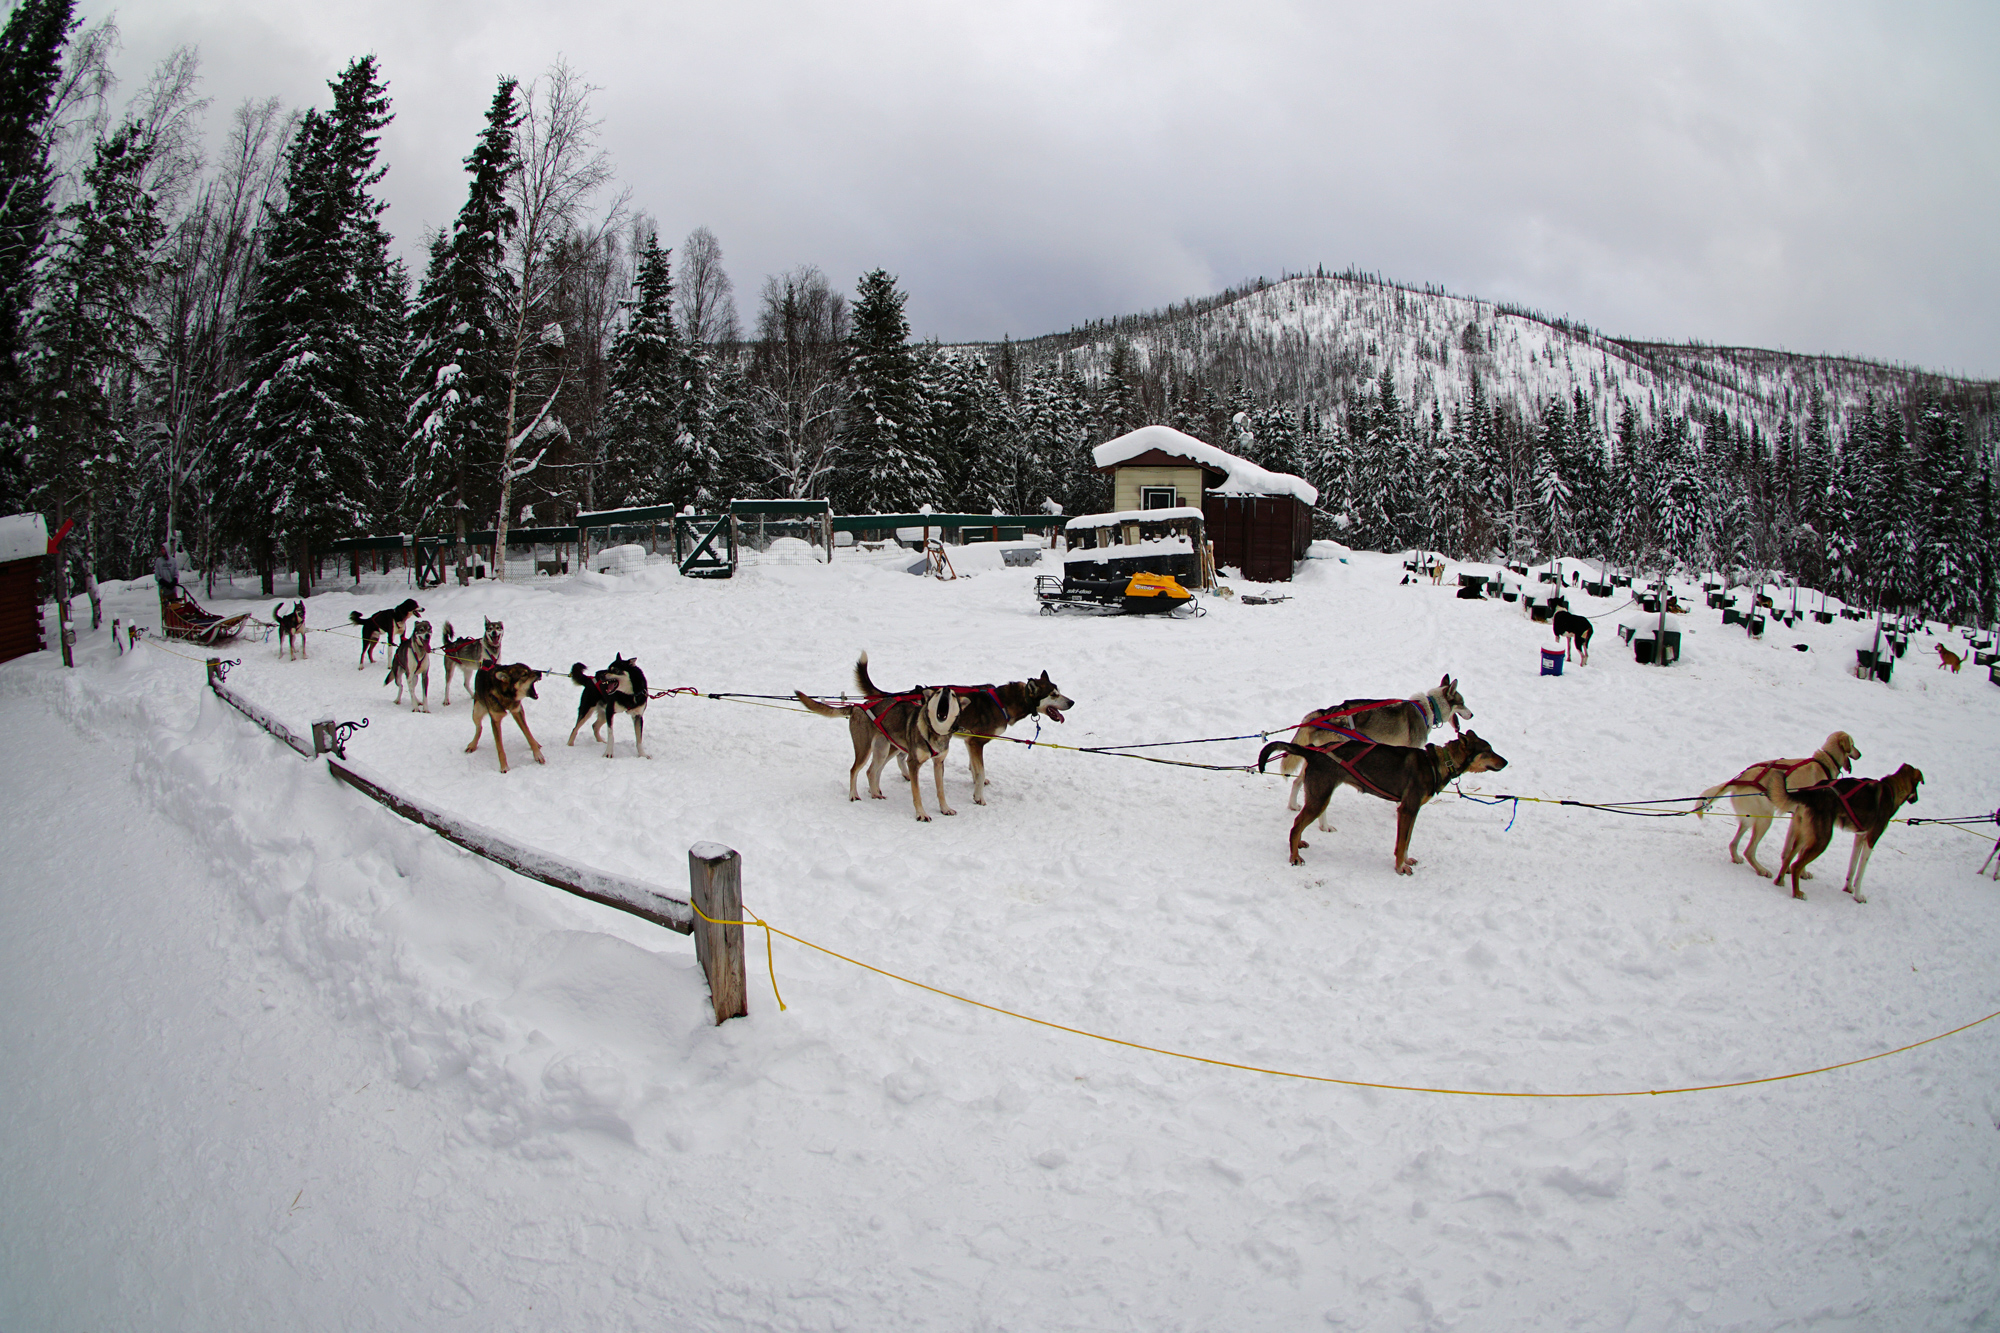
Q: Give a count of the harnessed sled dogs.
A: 12